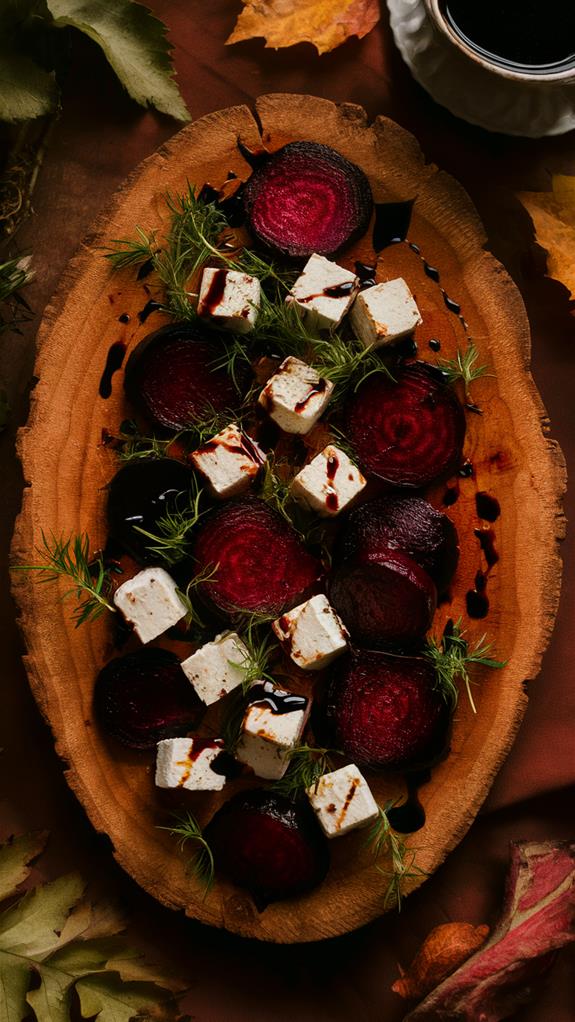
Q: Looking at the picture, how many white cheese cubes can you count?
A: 12